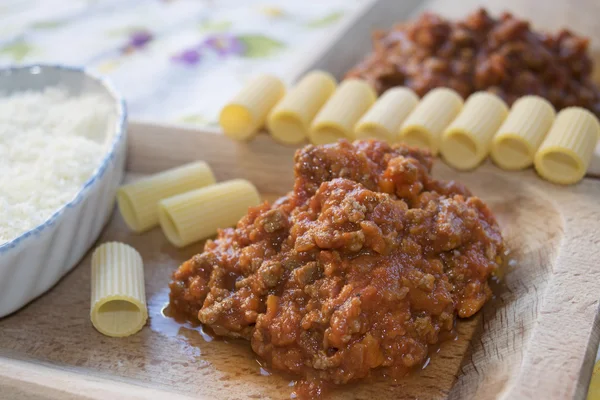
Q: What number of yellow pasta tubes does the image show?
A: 11